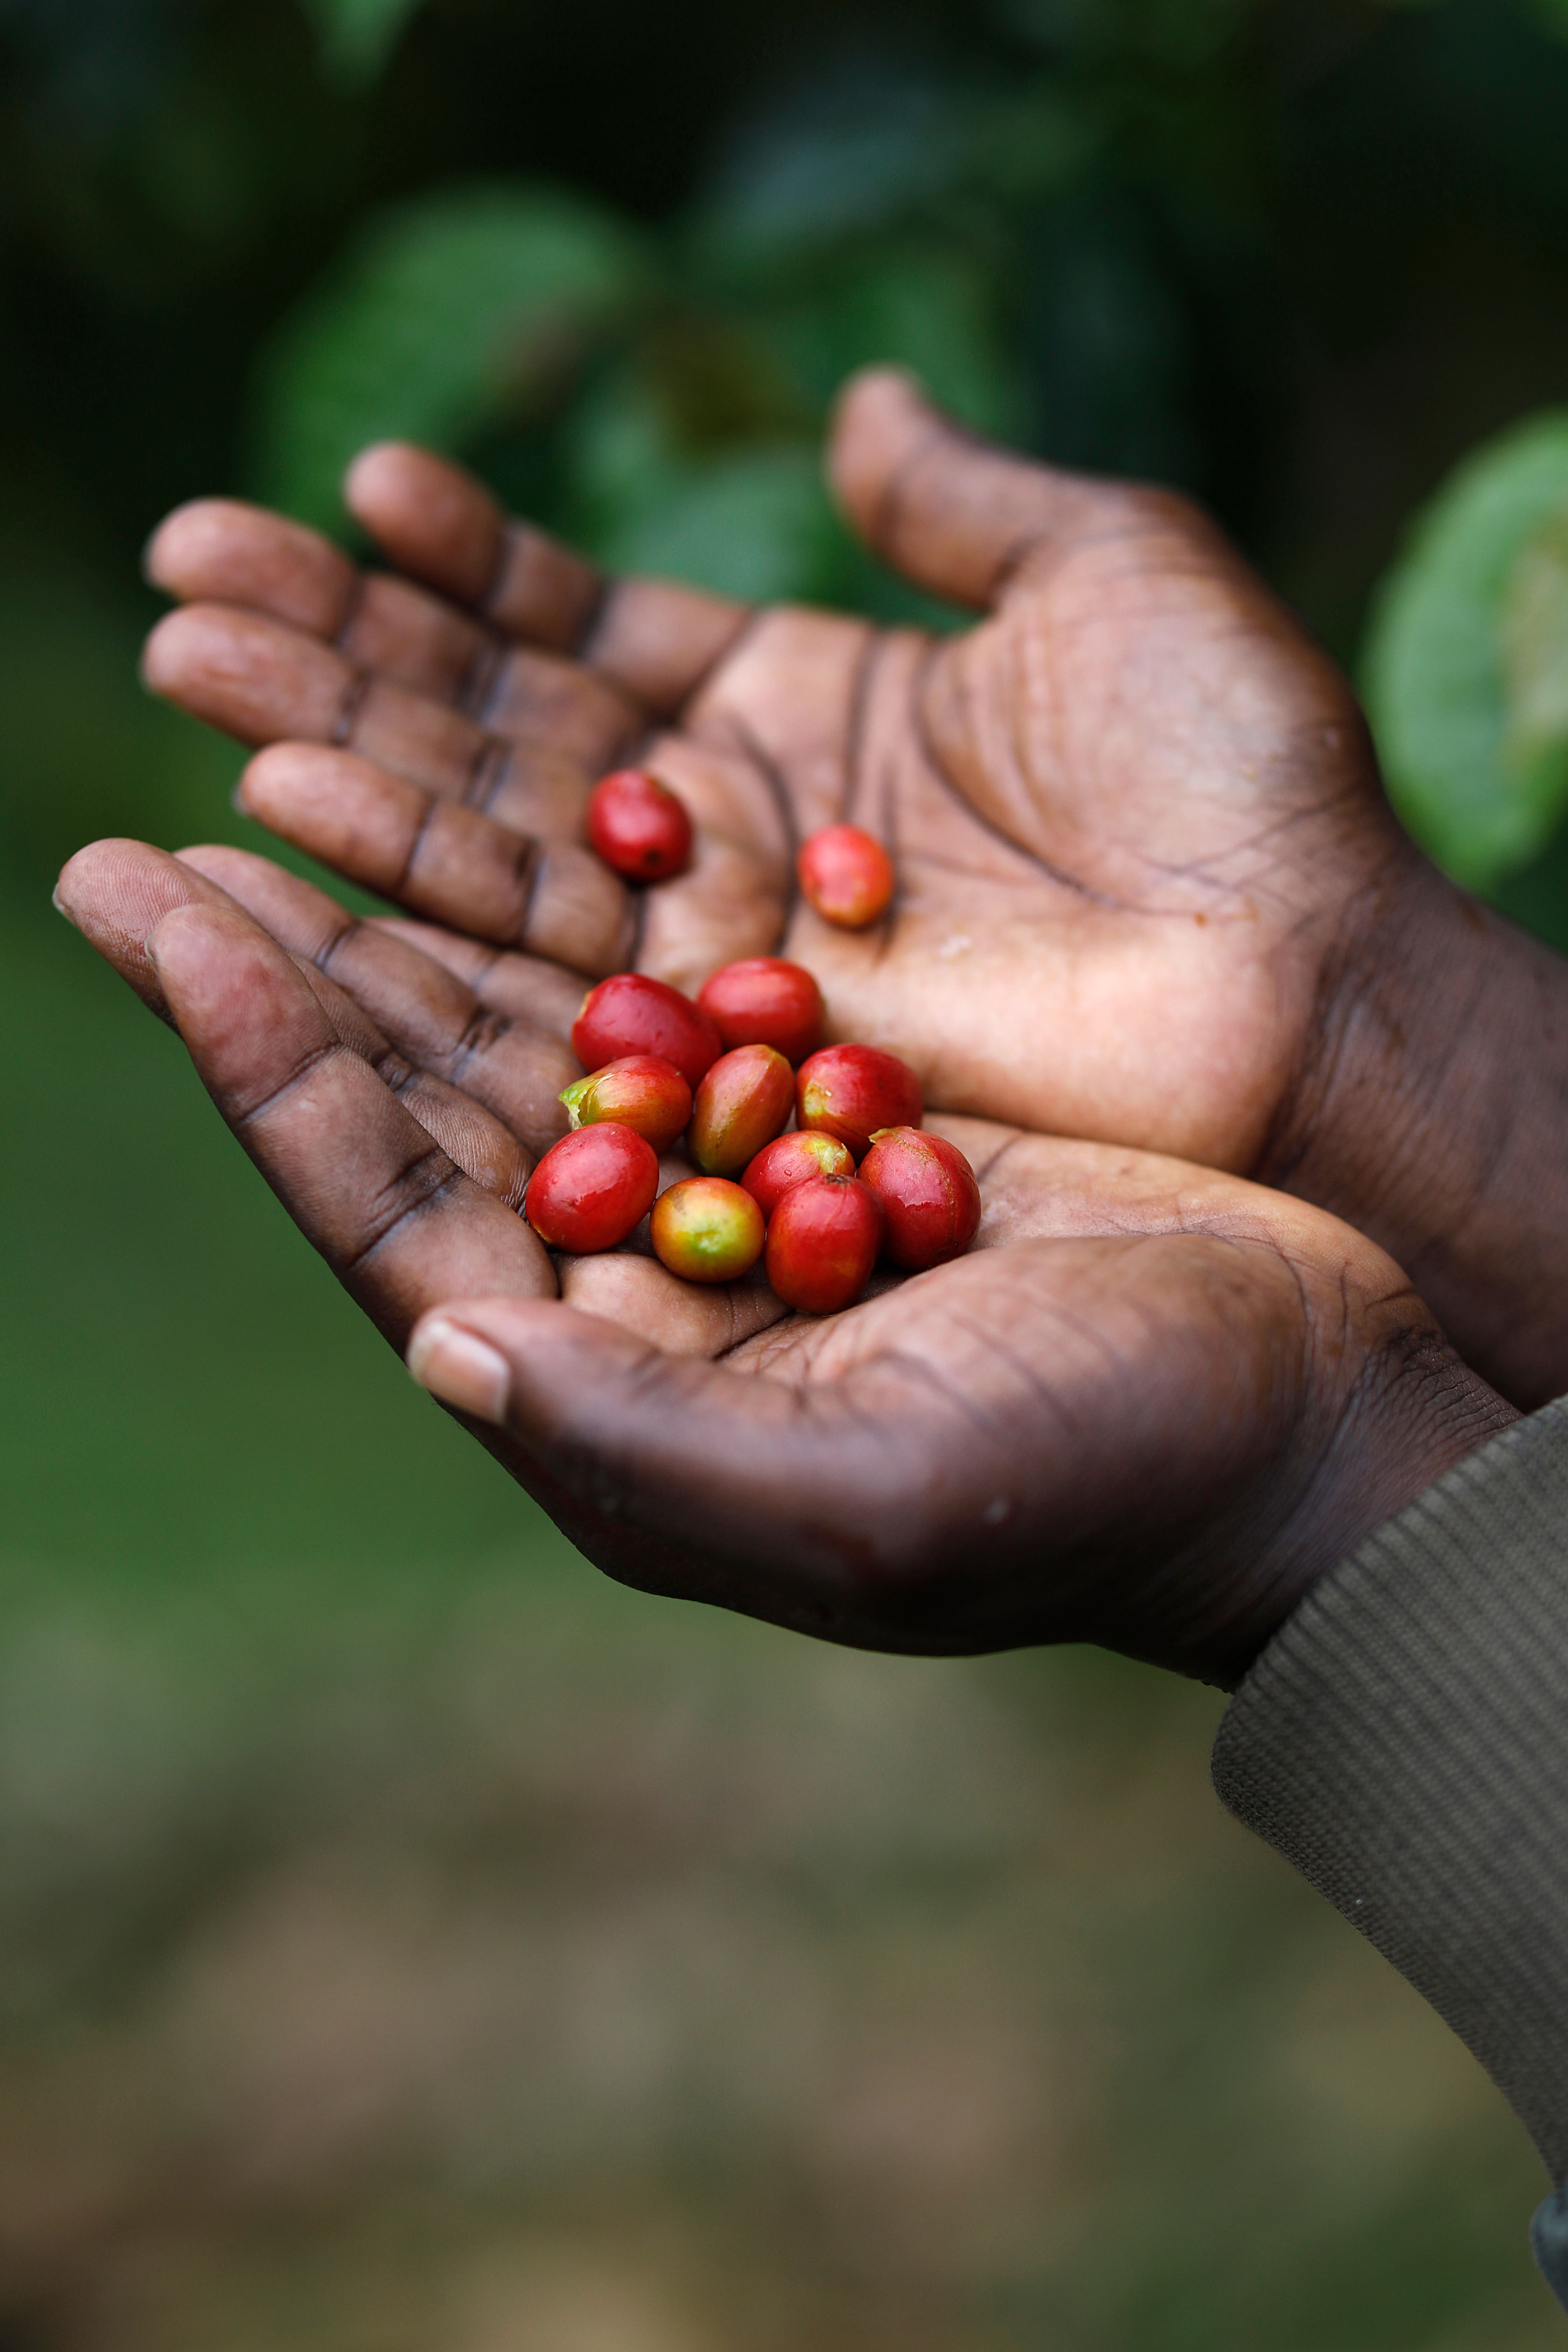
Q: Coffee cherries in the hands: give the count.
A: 12